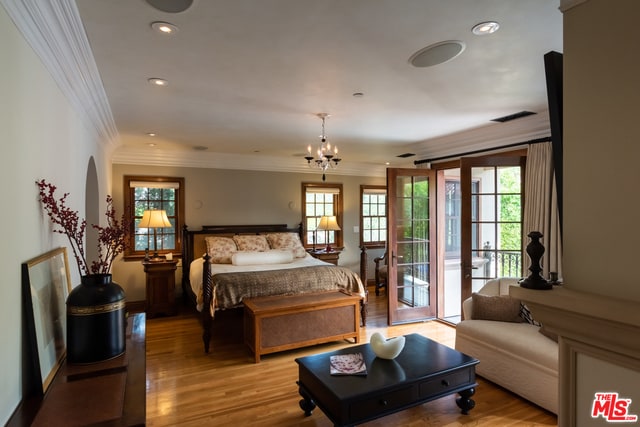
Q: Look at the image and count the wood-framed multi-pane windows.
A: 3